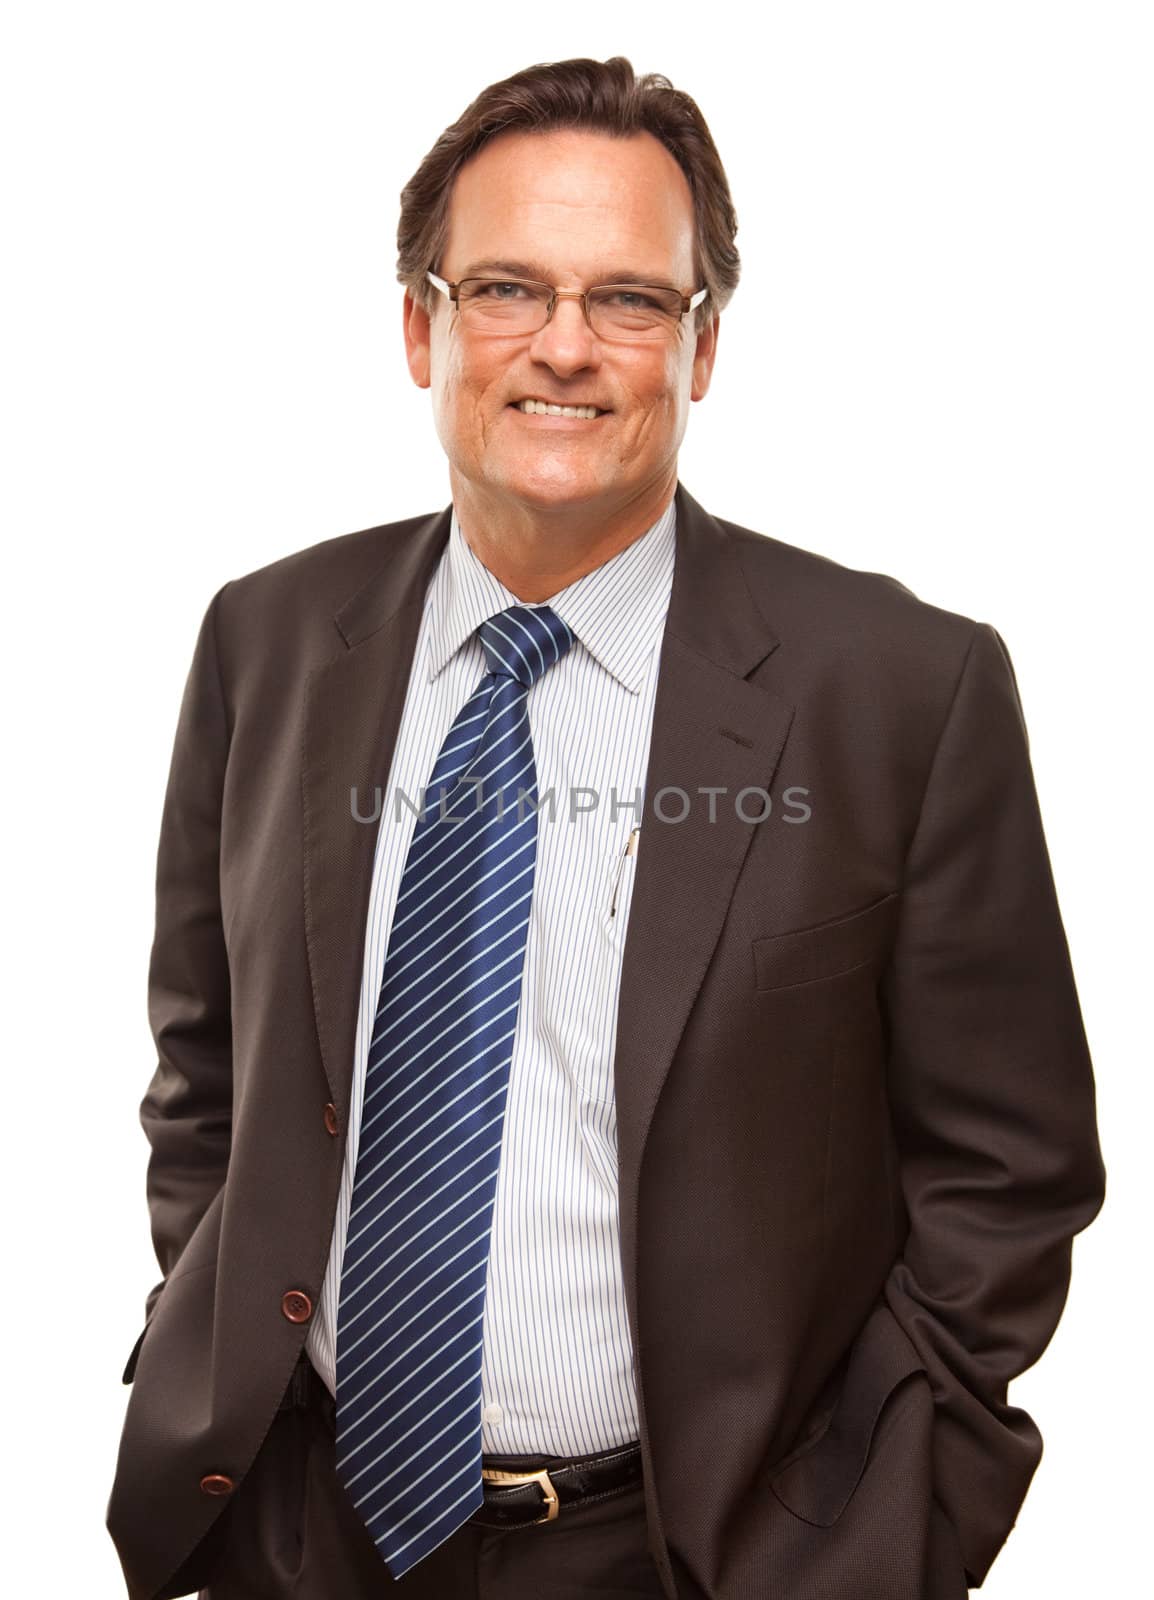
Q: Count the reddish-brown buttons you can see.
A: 3